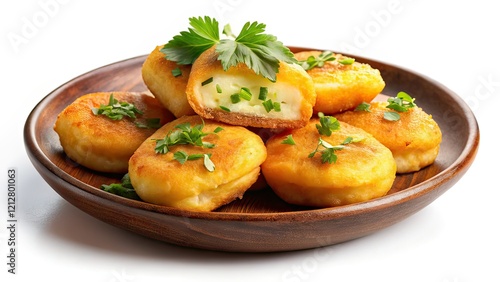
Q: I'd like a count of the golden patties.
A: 7